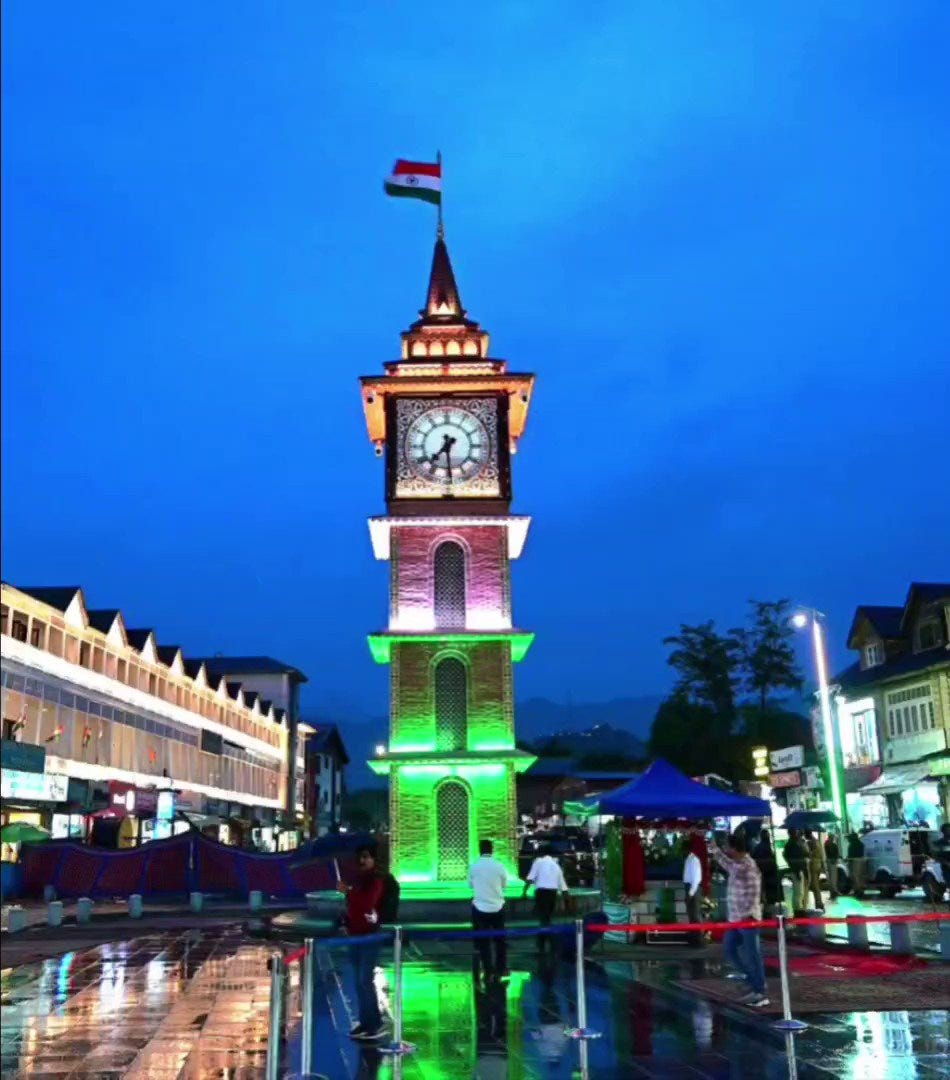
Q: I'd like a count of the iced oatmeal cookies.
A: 0